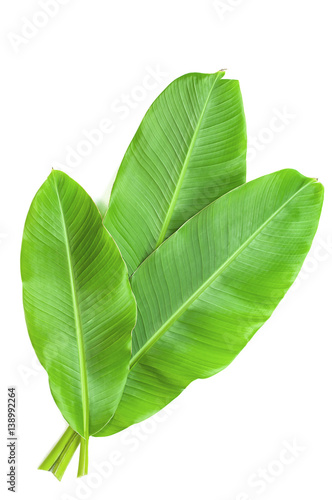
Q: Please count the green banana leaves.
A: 3